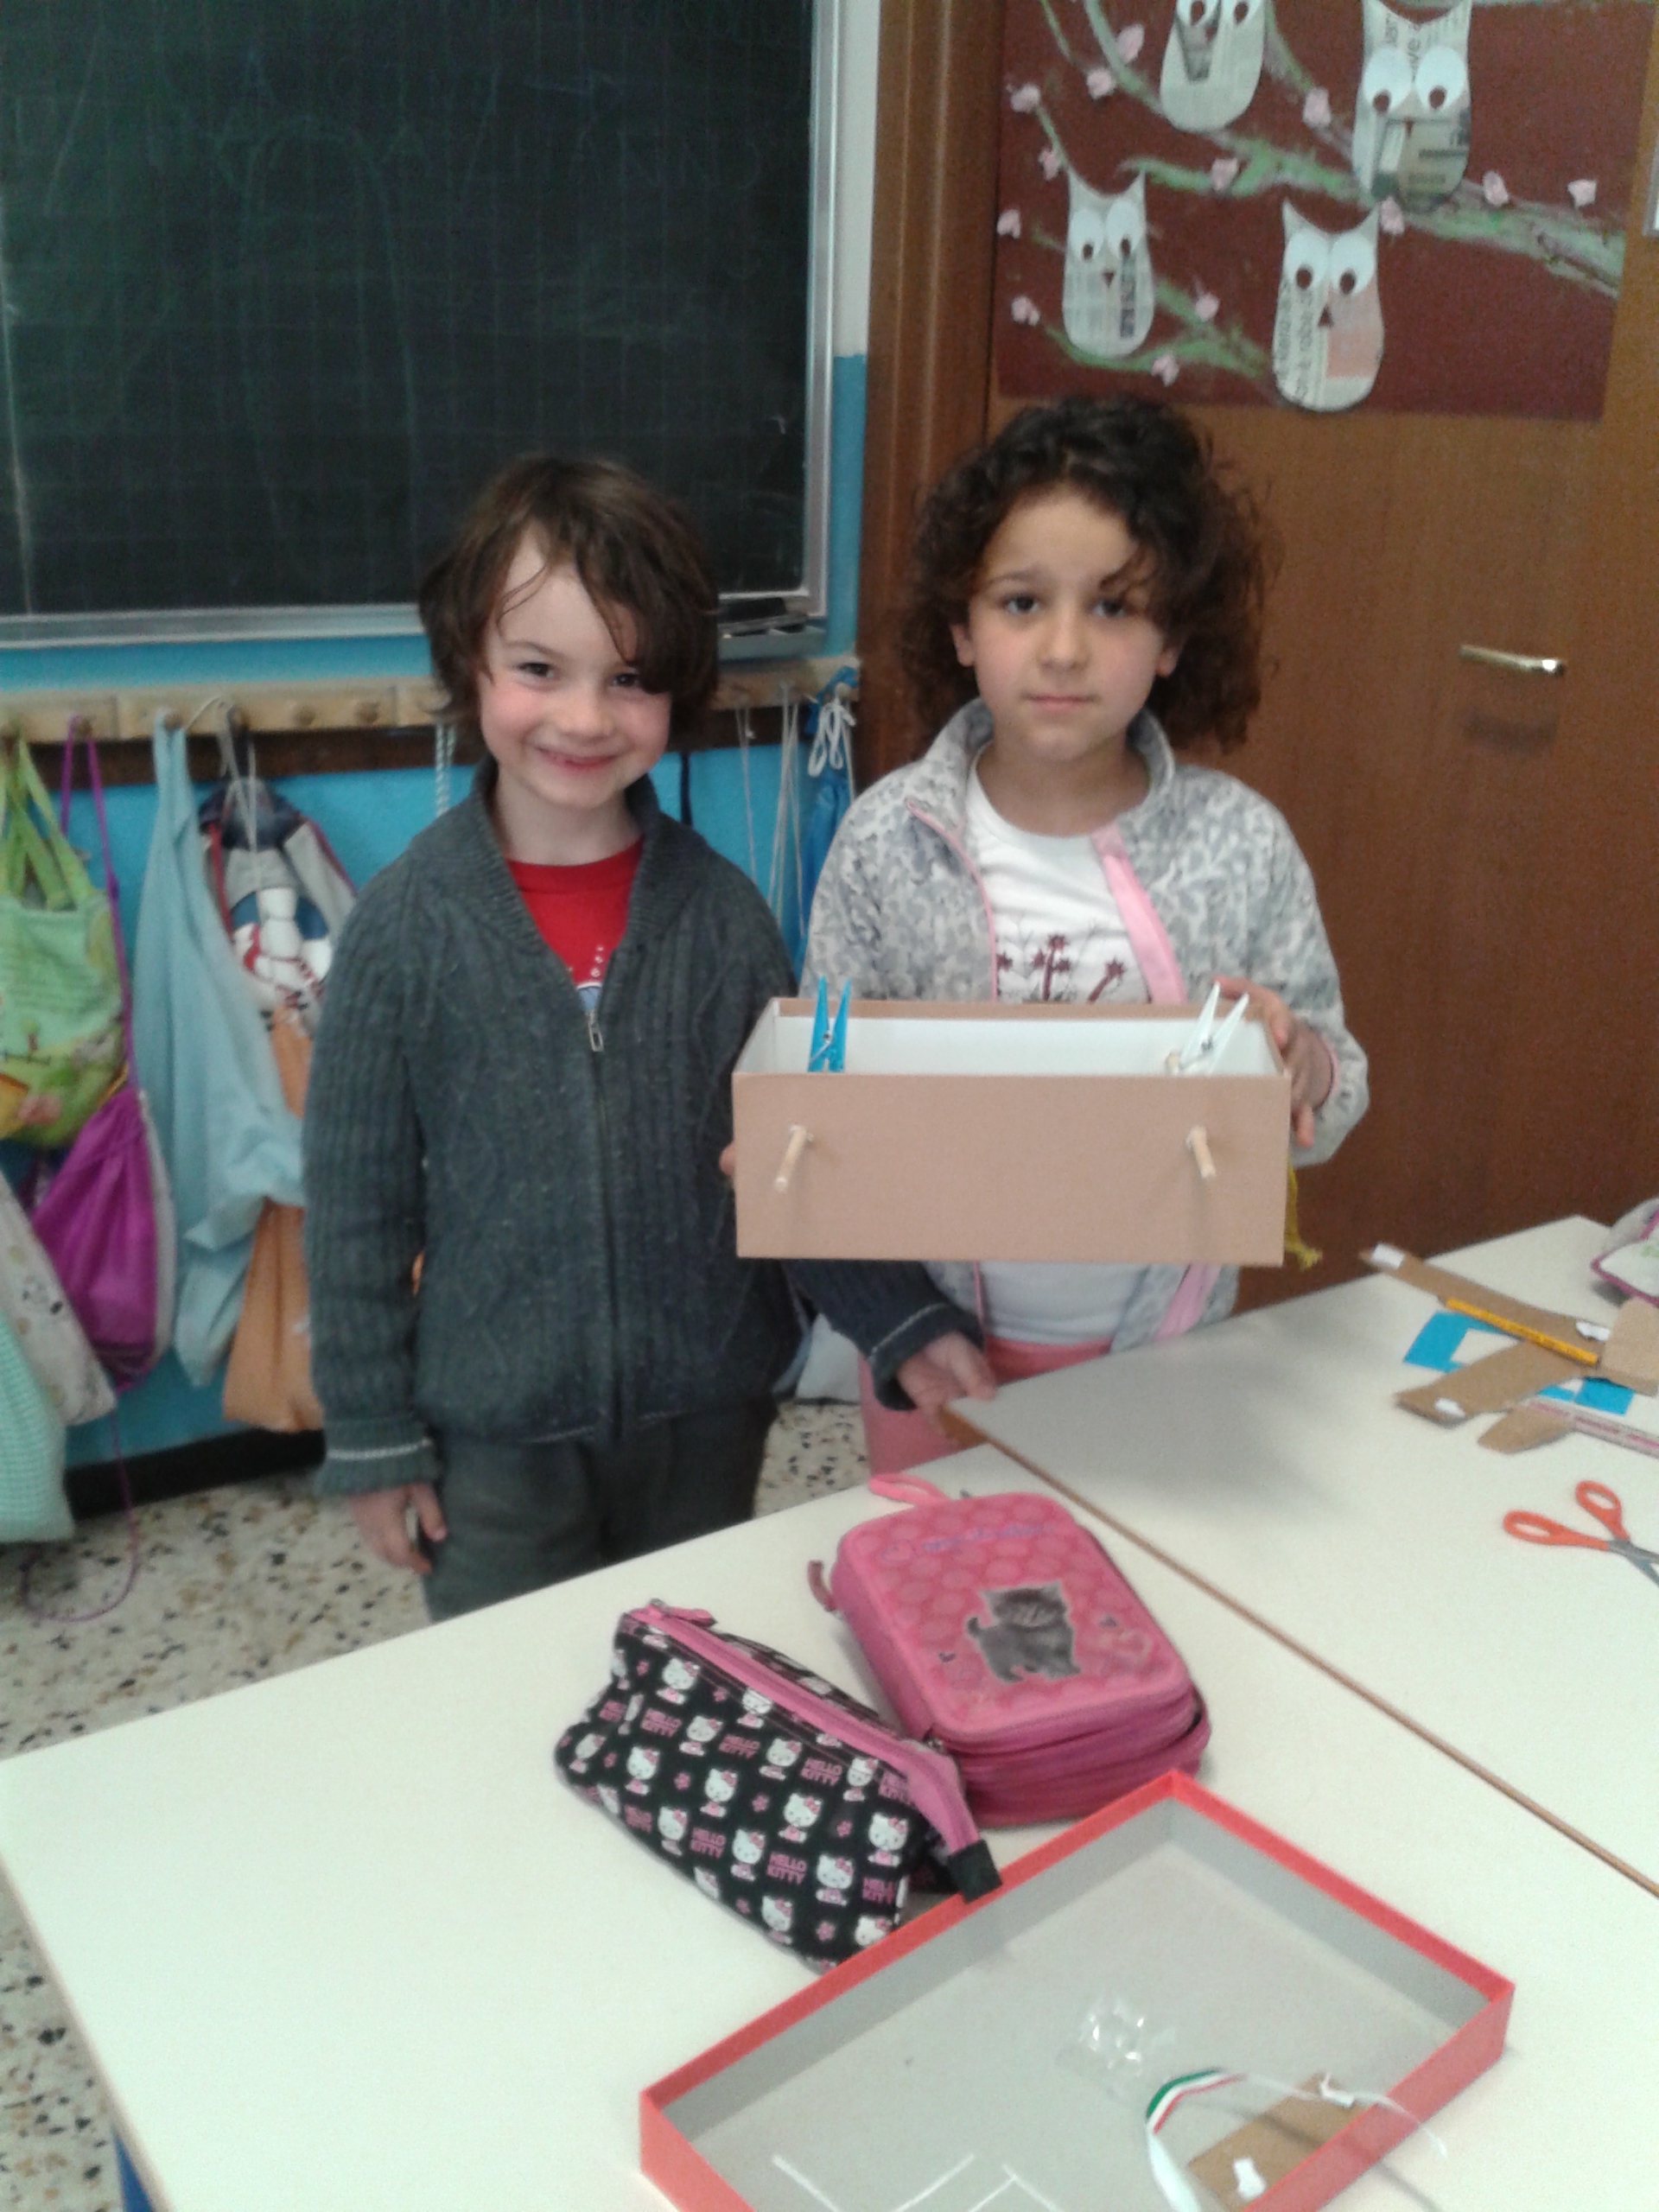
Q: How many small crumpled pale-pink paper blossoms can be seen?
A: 13